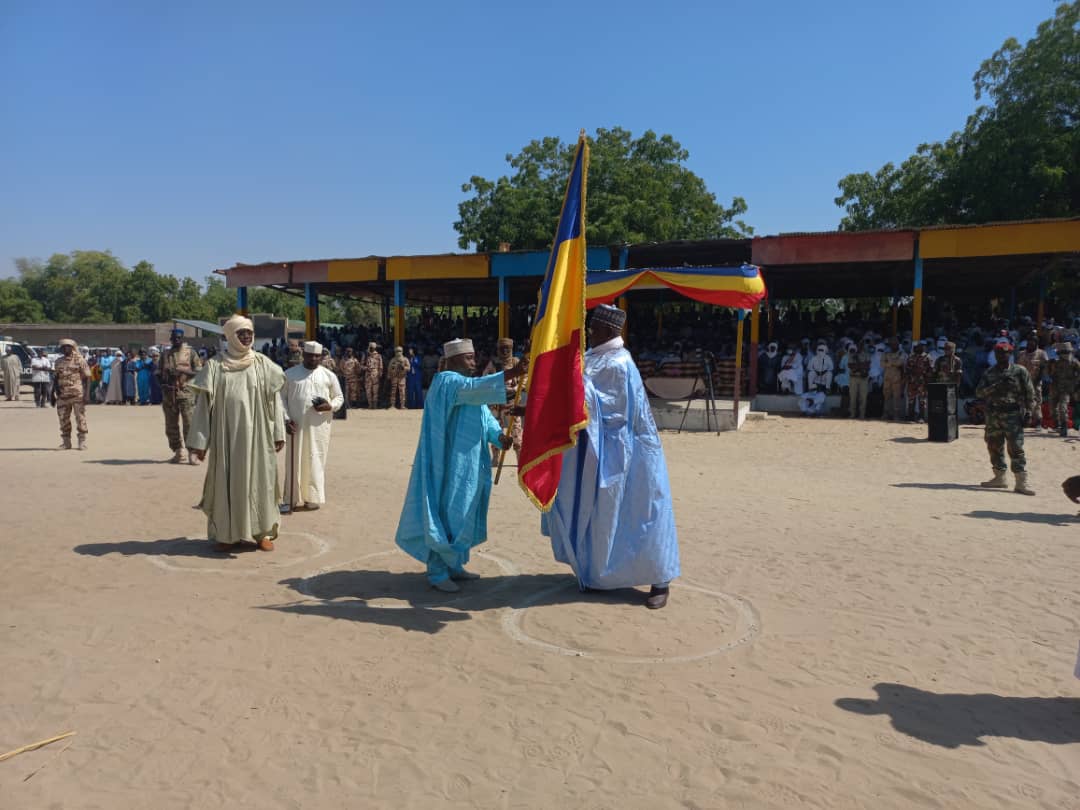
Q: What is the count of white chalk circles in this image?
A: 3